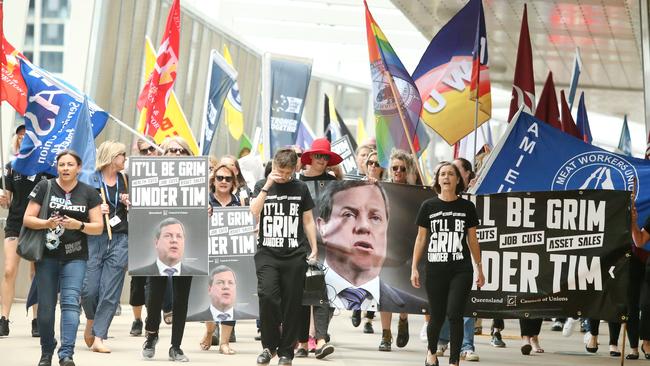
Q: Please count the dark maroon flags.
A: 3